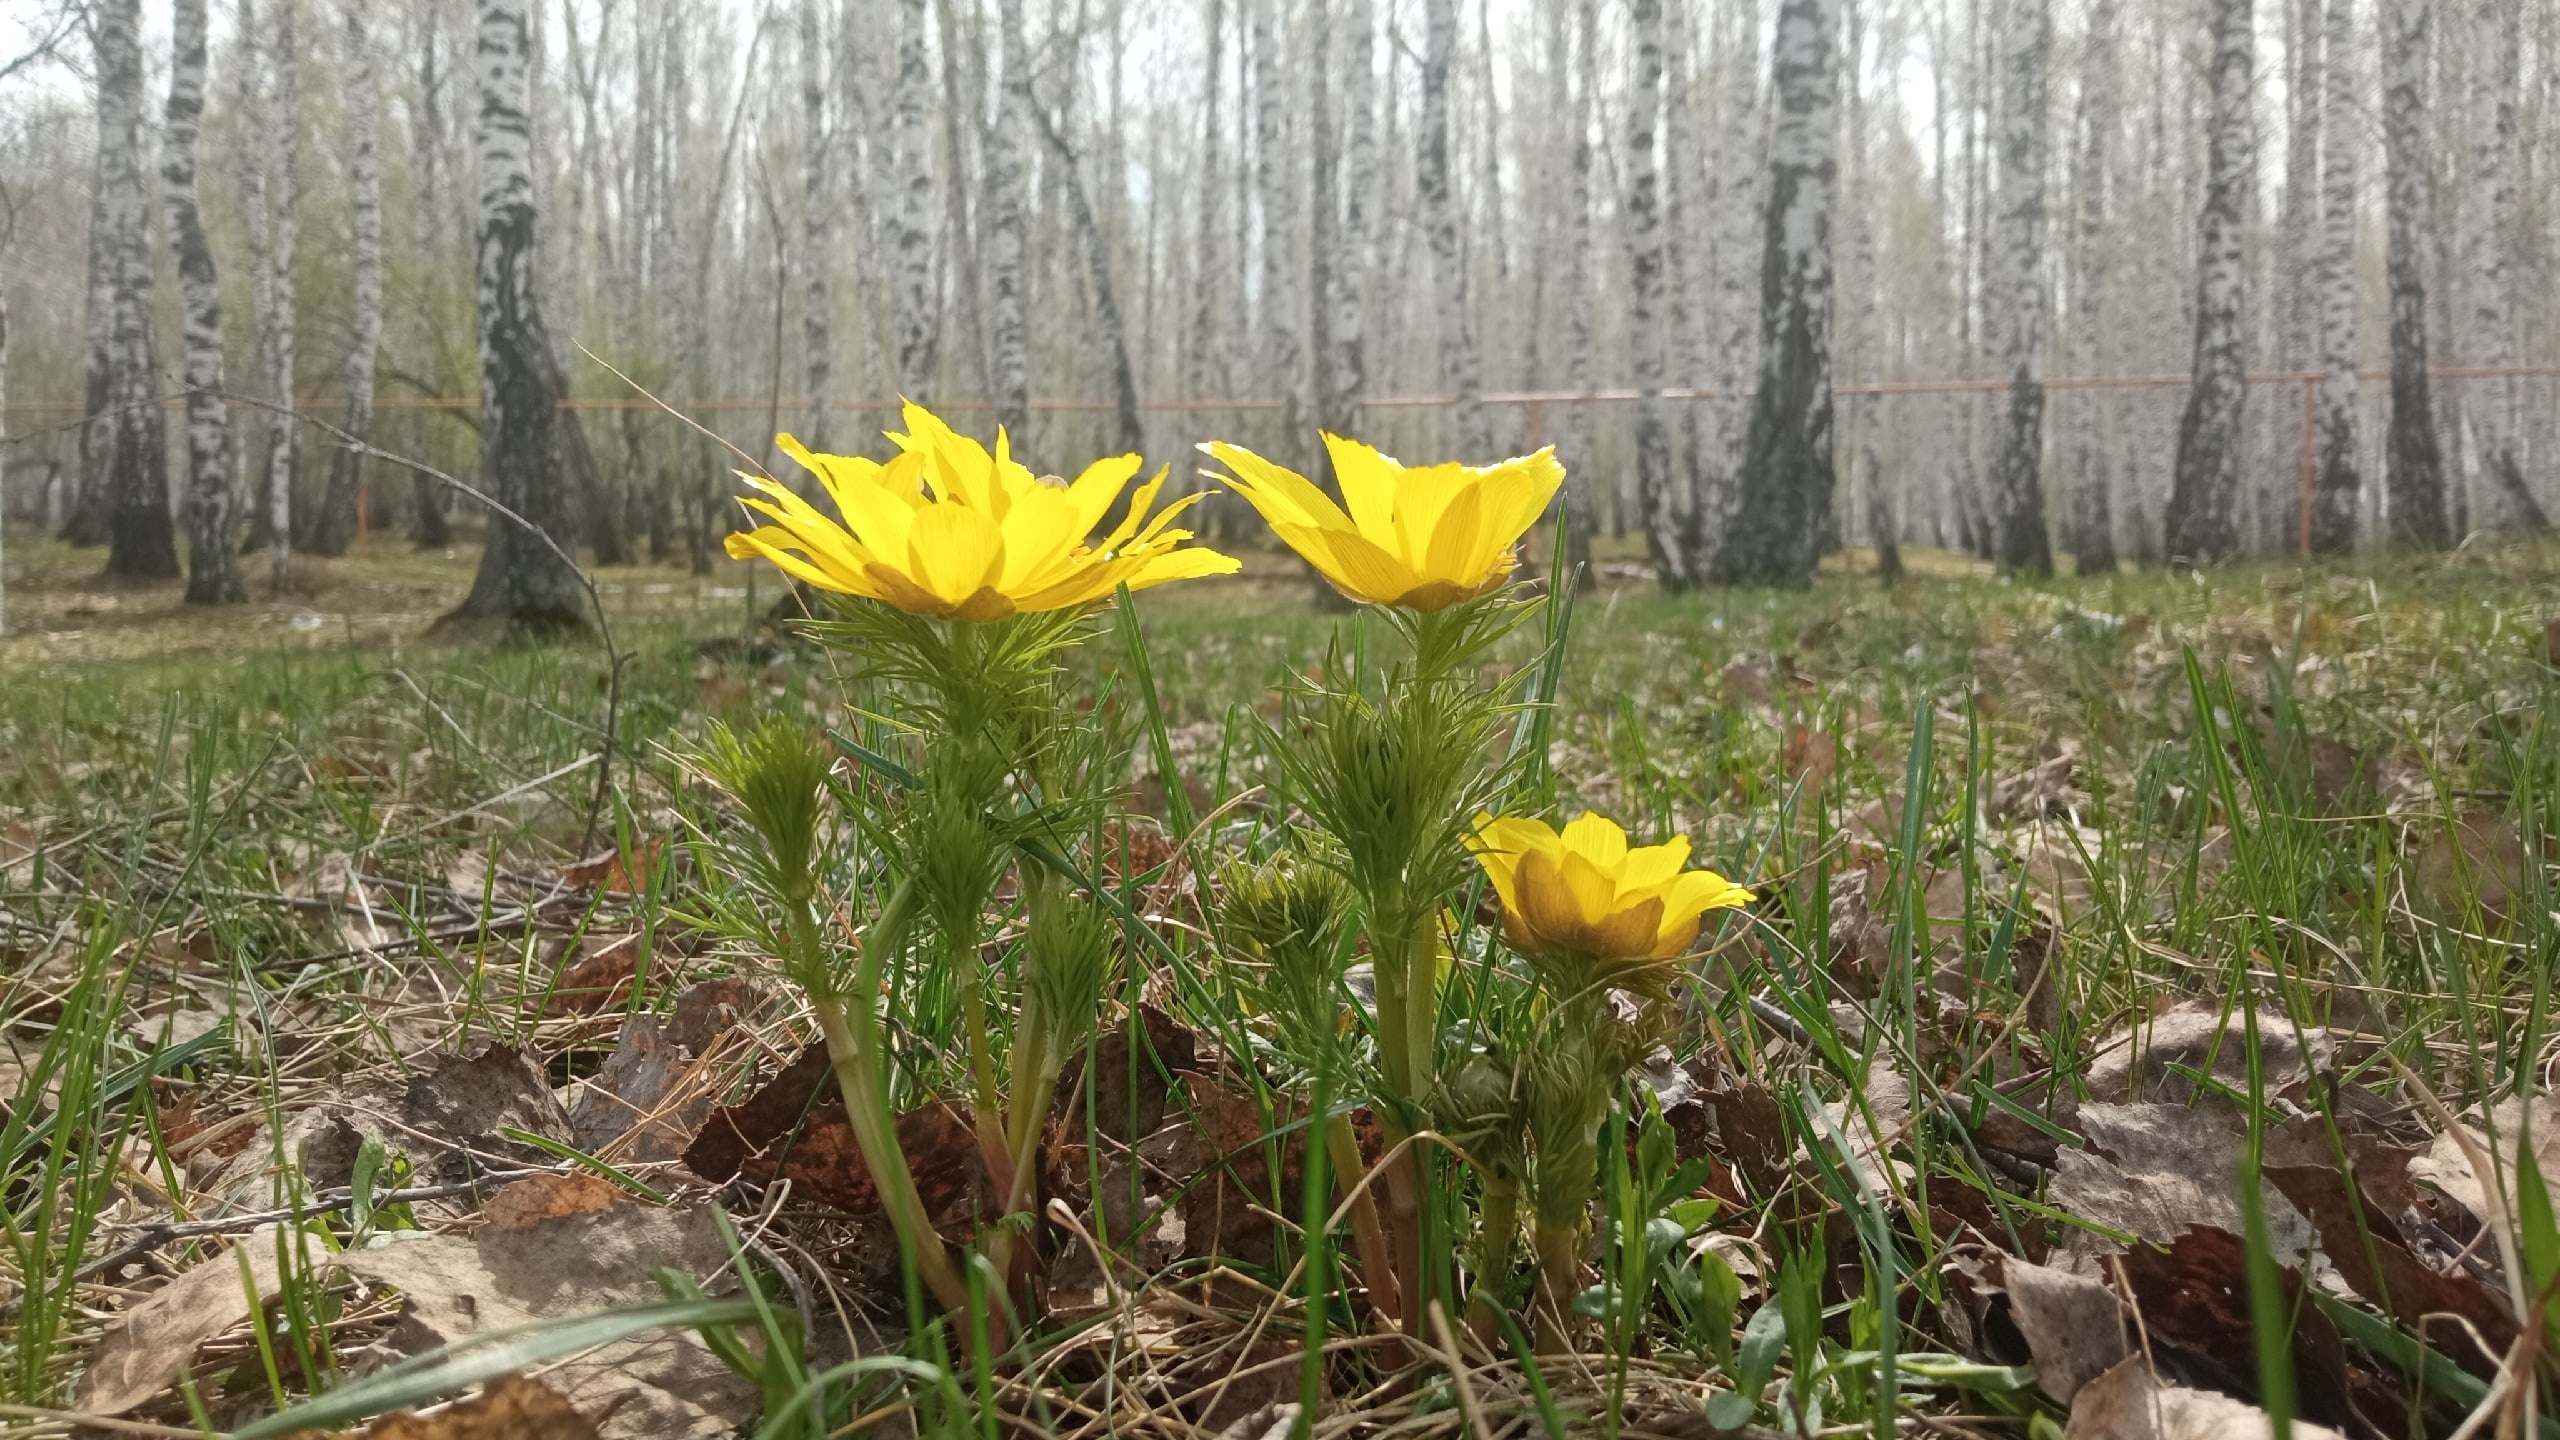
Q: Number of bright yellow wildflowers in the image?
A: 3